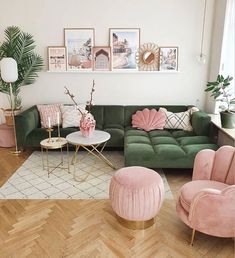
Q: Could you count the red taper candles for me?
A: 0